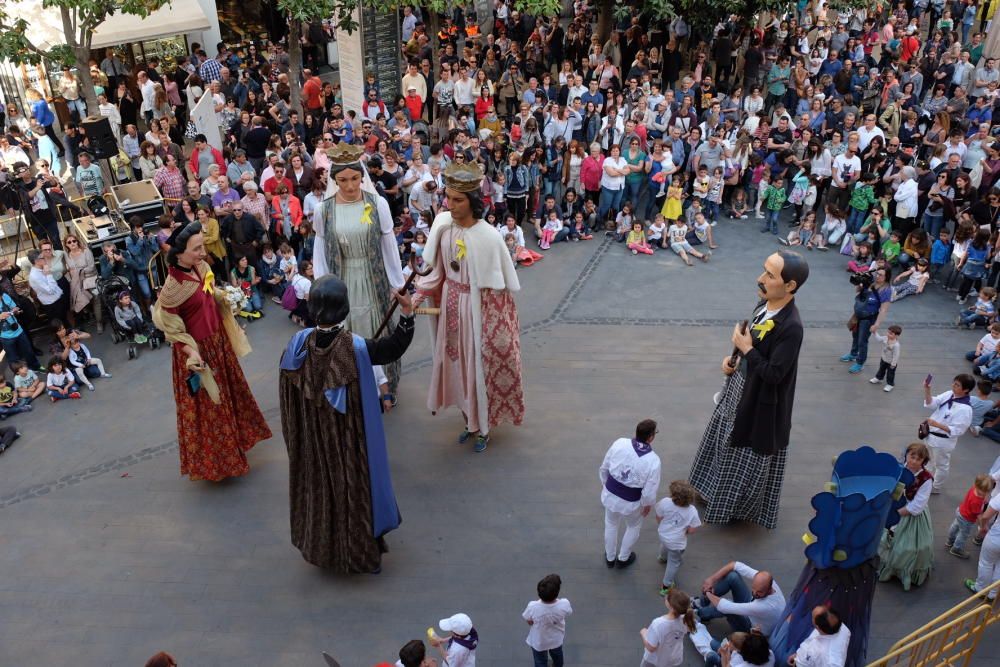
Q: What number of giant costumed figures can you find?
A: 5